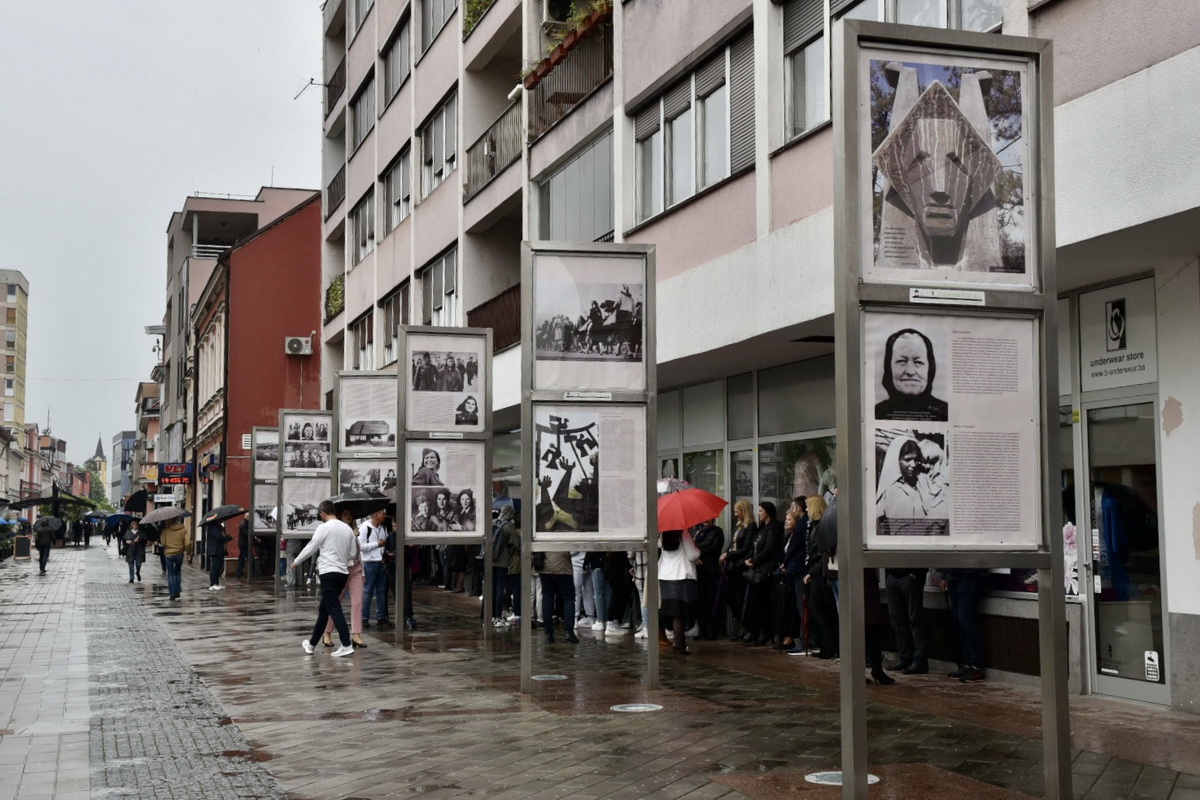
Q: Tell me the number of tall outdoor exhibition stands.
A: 6